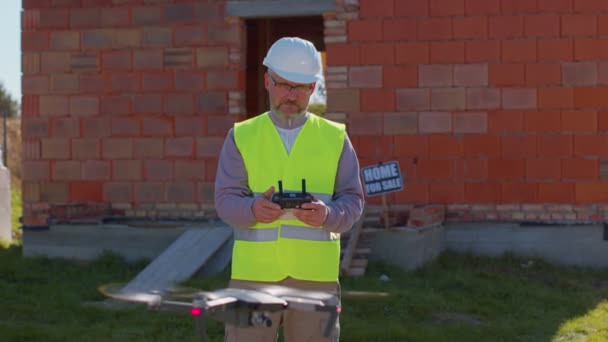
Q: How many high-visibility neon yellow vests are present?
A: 1